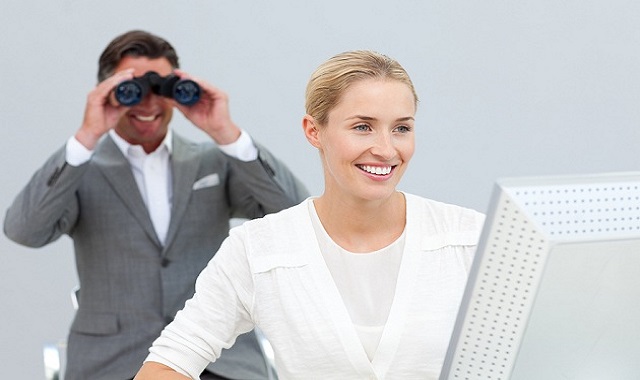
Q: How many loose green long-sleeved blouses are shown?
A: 0